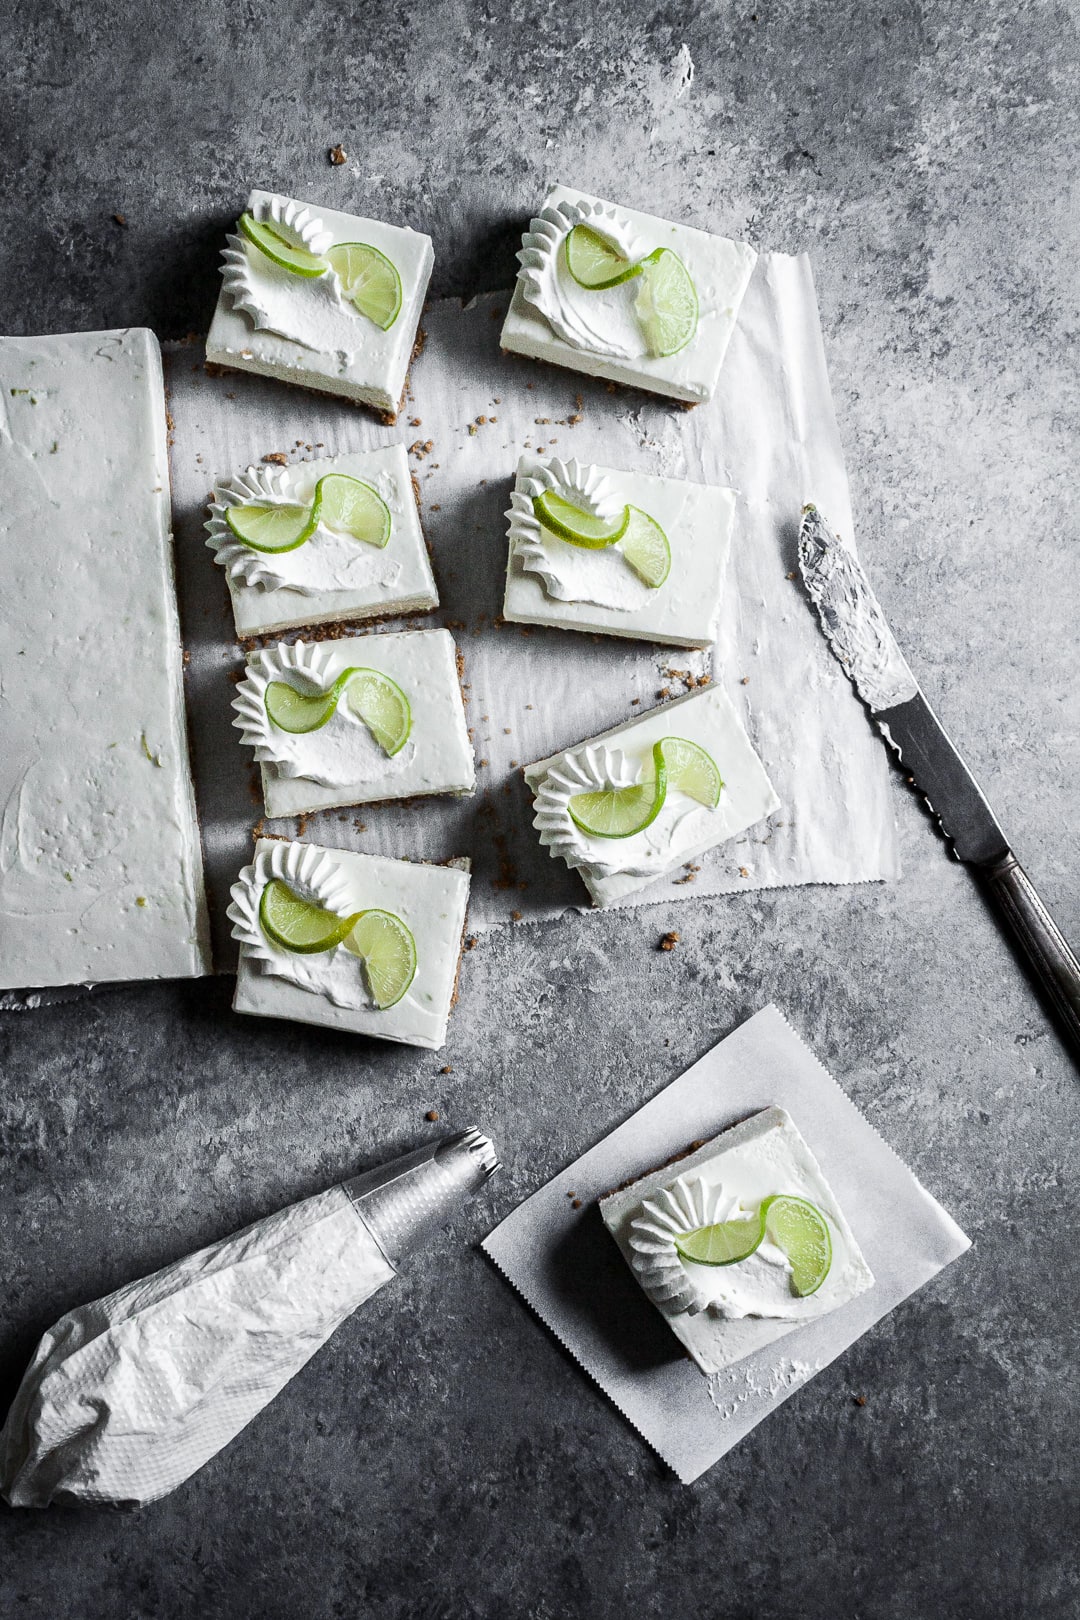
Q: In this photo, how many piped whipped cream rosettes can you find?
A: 8